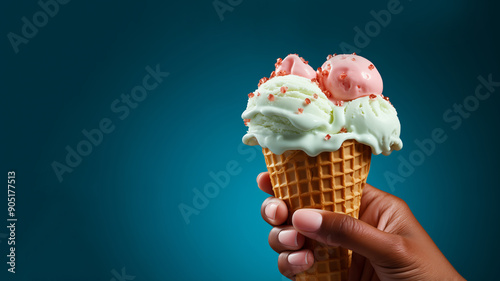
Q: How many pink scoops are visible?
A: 2